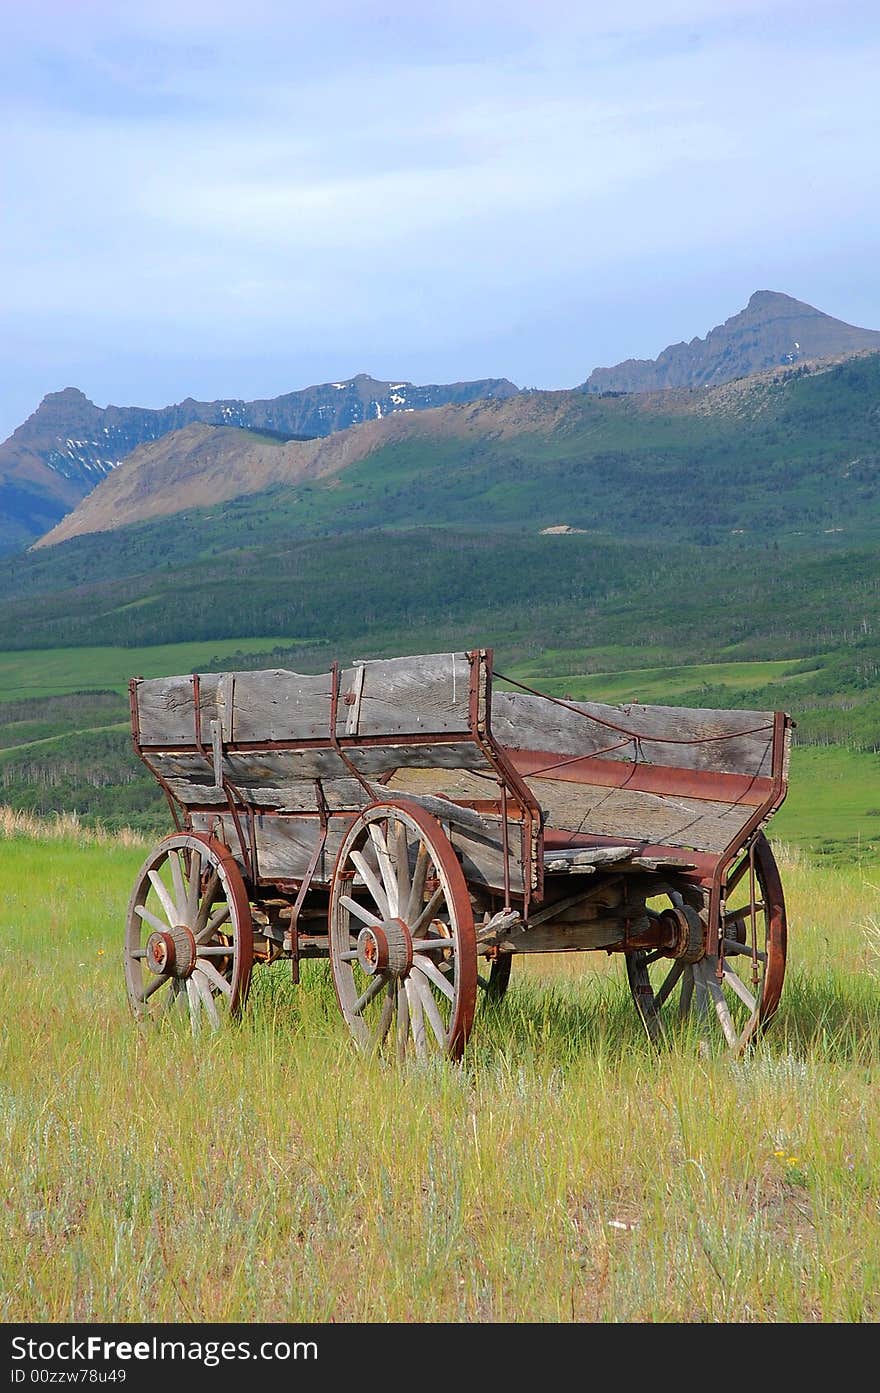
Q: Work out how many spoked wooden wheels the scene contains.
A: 4